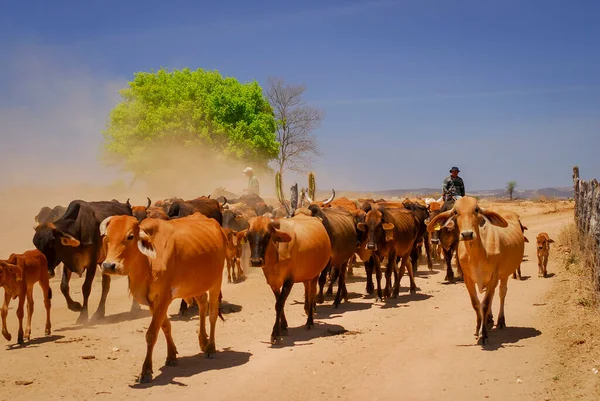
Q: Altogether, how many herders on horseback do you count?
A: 2